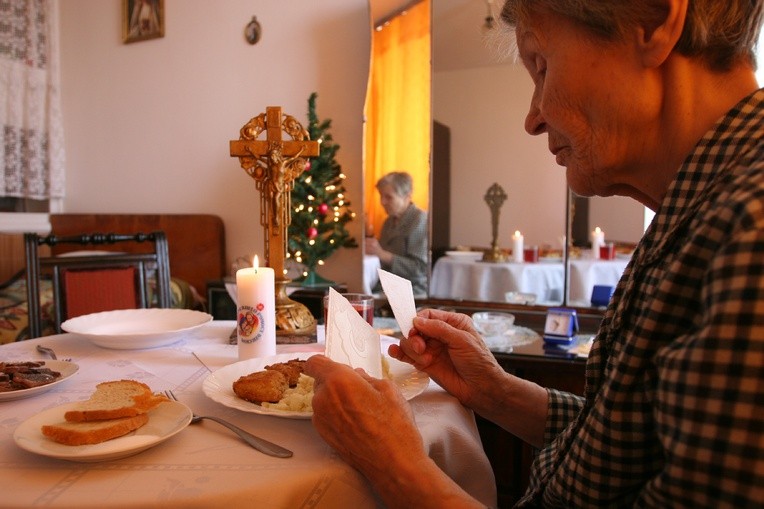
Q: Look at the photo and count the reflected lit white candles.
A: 2